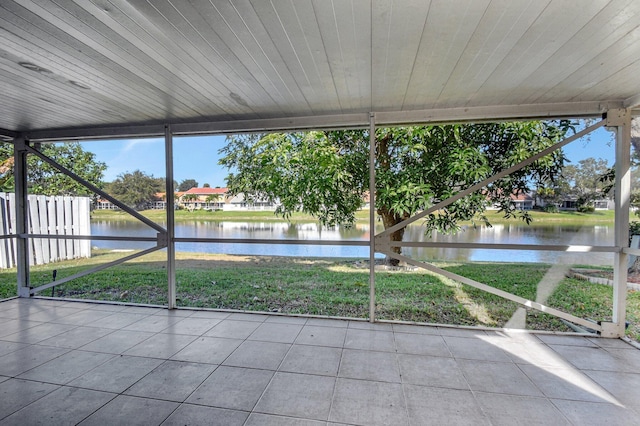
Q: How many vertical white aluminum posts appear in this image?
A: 4